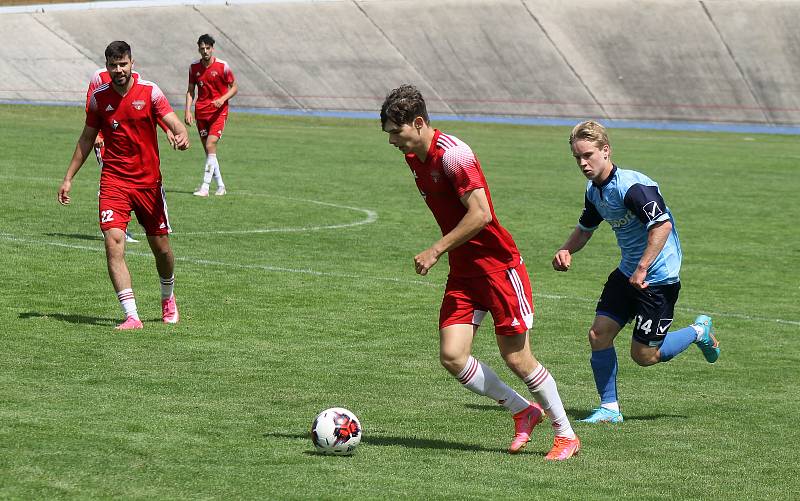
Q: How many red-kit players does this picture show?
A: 4